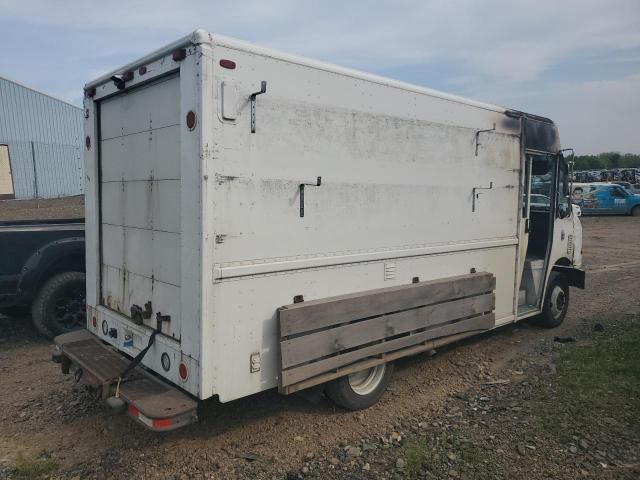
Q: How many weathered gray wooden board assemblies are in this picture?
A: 1